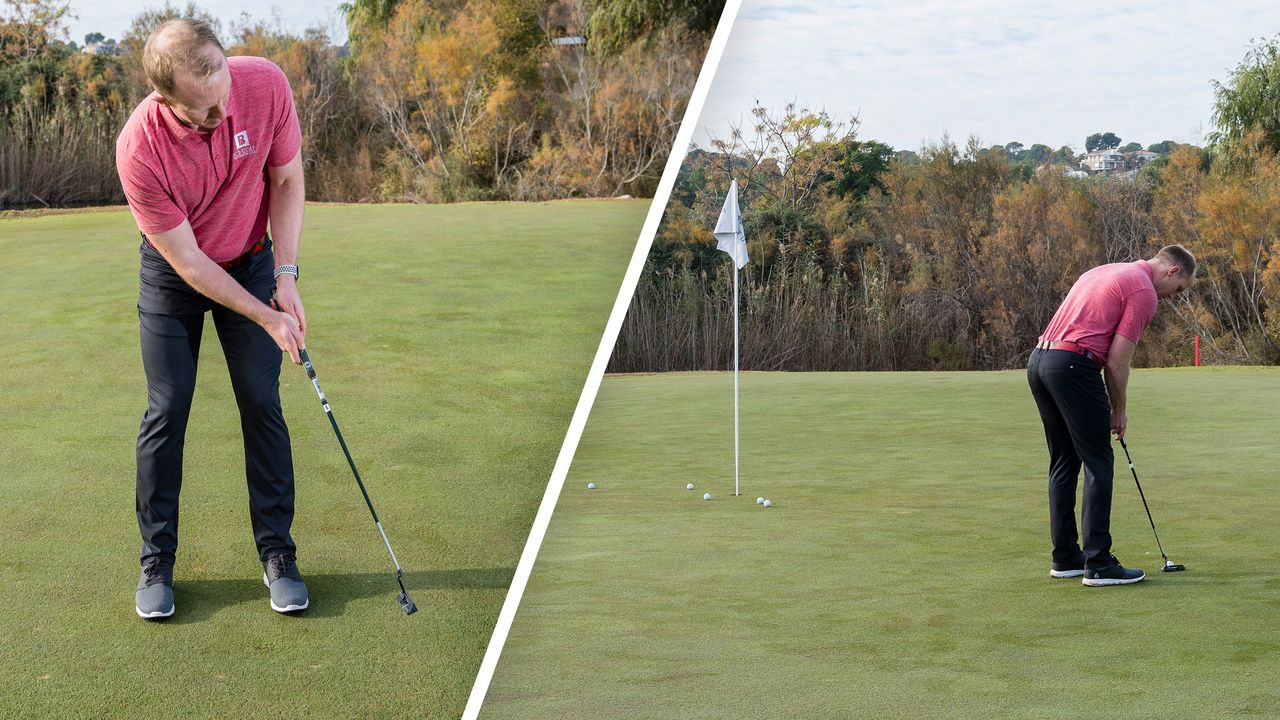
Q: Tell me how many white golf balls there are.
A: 6